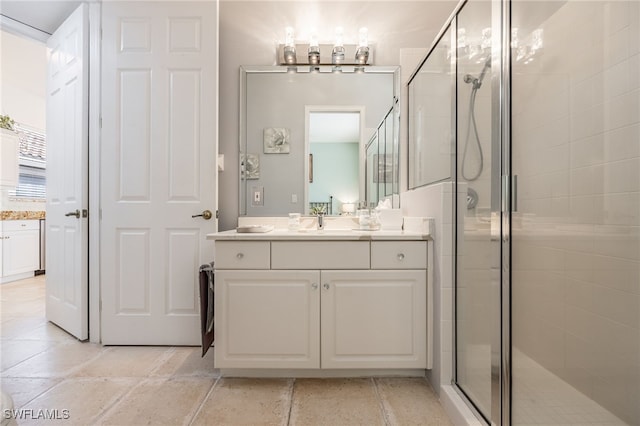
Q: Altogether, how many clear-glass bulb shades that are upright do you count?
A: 4